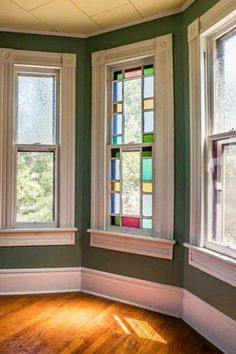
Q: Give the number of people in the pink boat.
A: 0